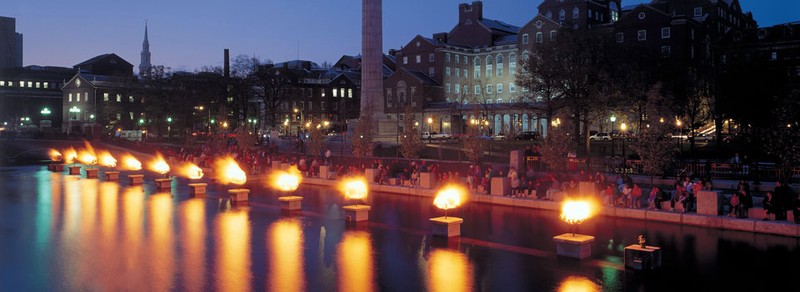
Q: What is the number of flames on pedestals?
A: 12